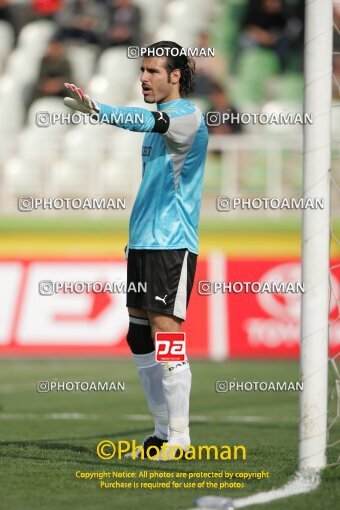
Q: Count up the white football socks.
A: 2